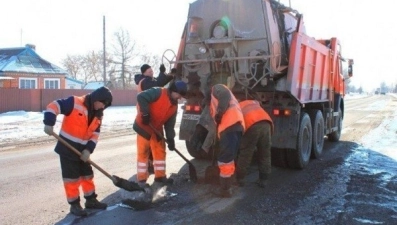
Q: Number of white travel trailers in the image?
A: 0